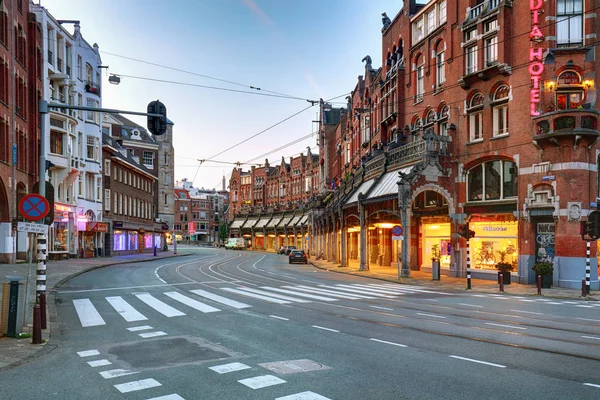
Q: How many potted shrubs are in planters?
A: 3